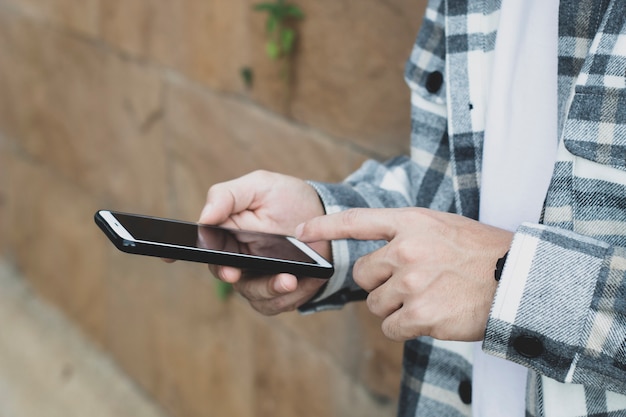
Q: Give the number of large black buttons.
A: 3